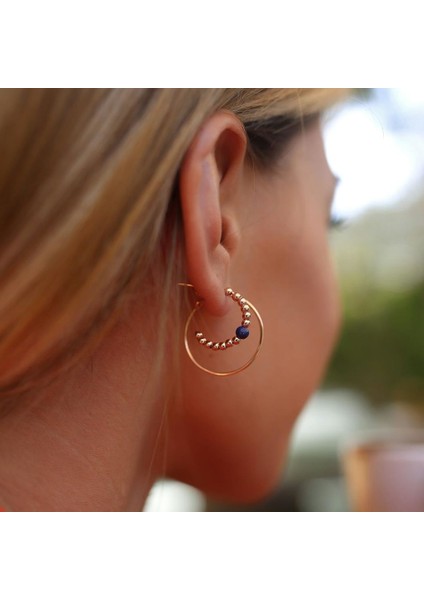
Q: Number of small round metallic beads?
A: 13